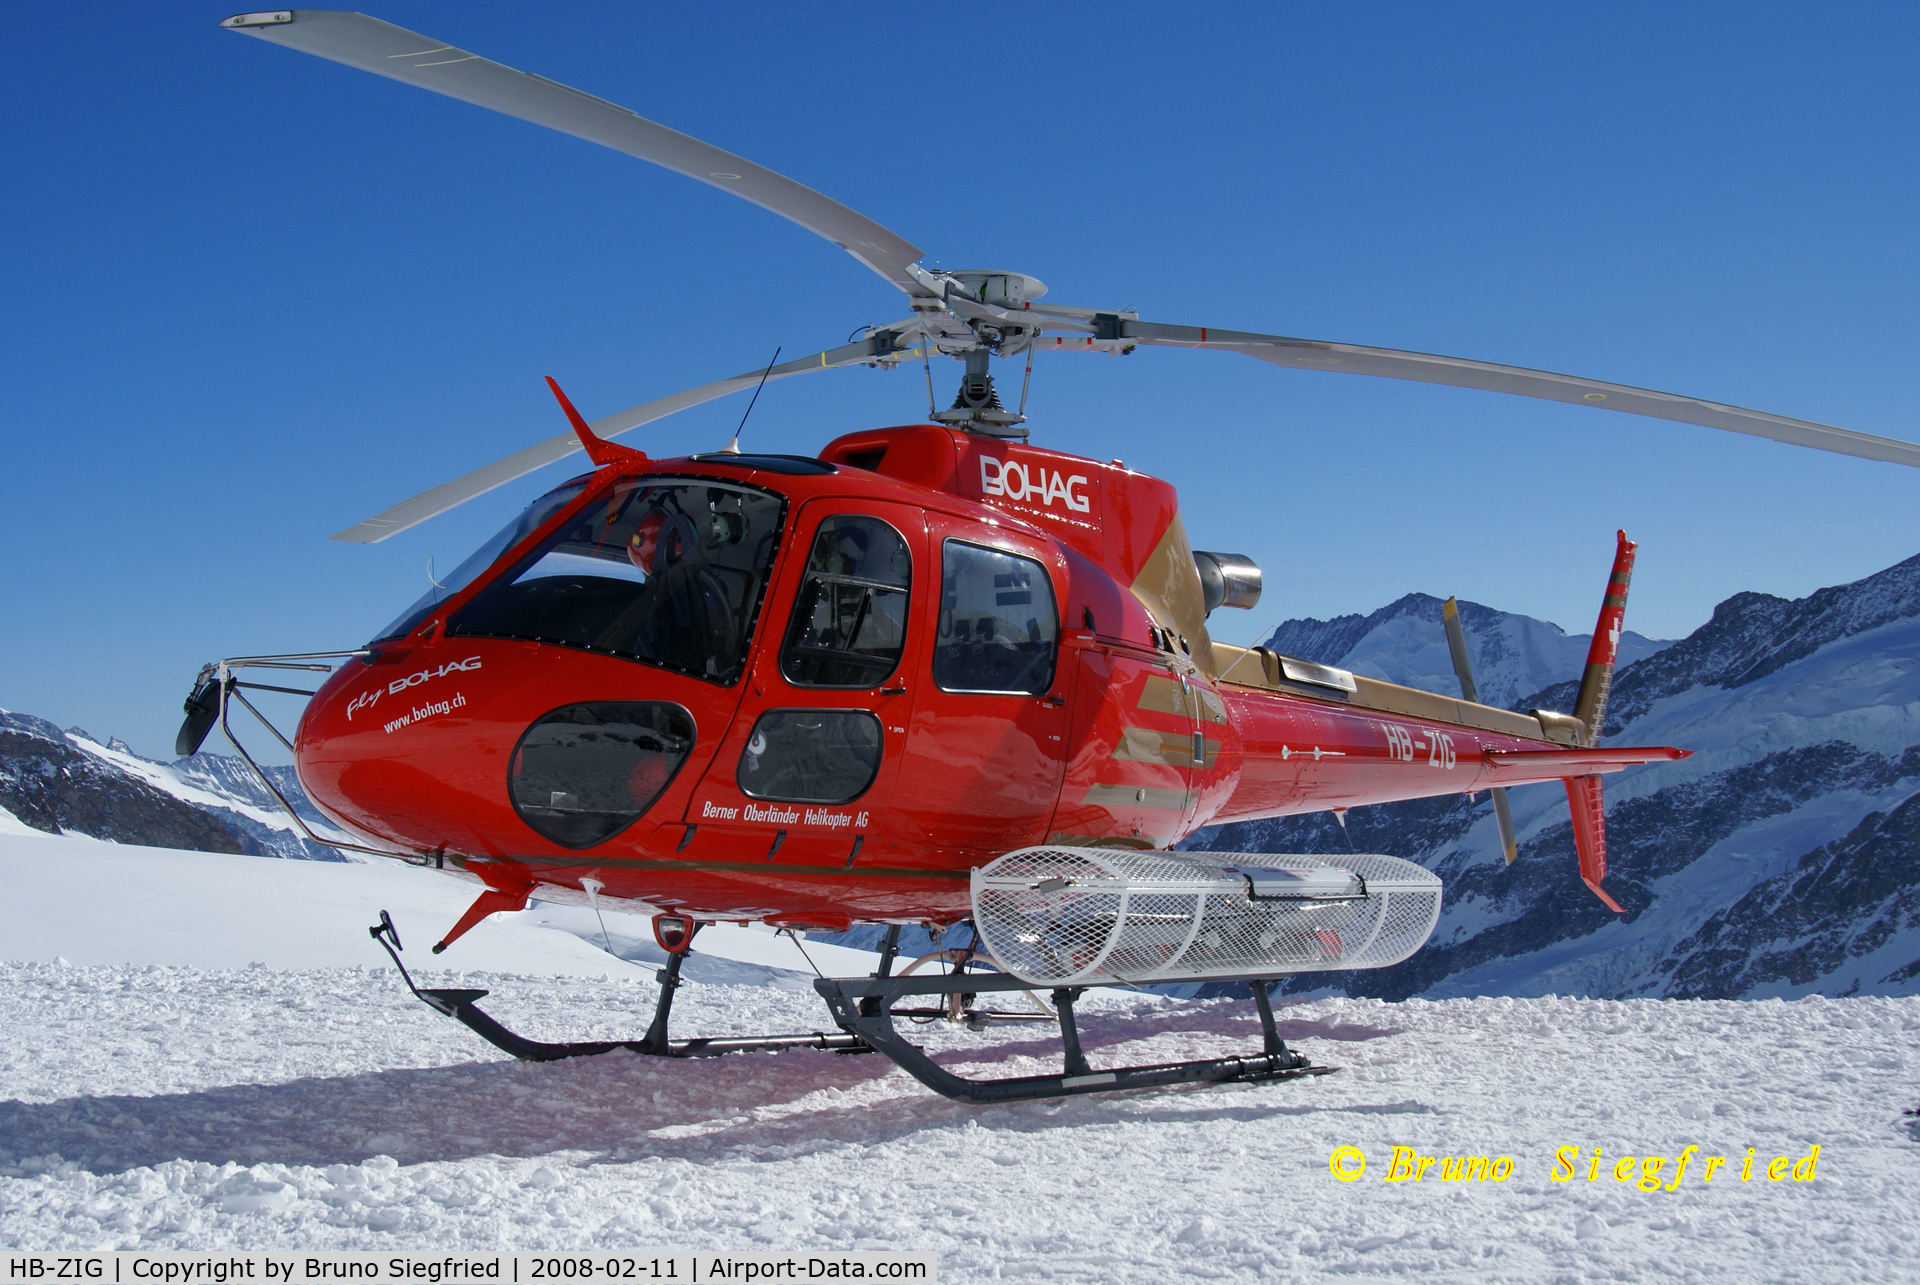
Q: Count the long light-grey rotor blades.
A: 3